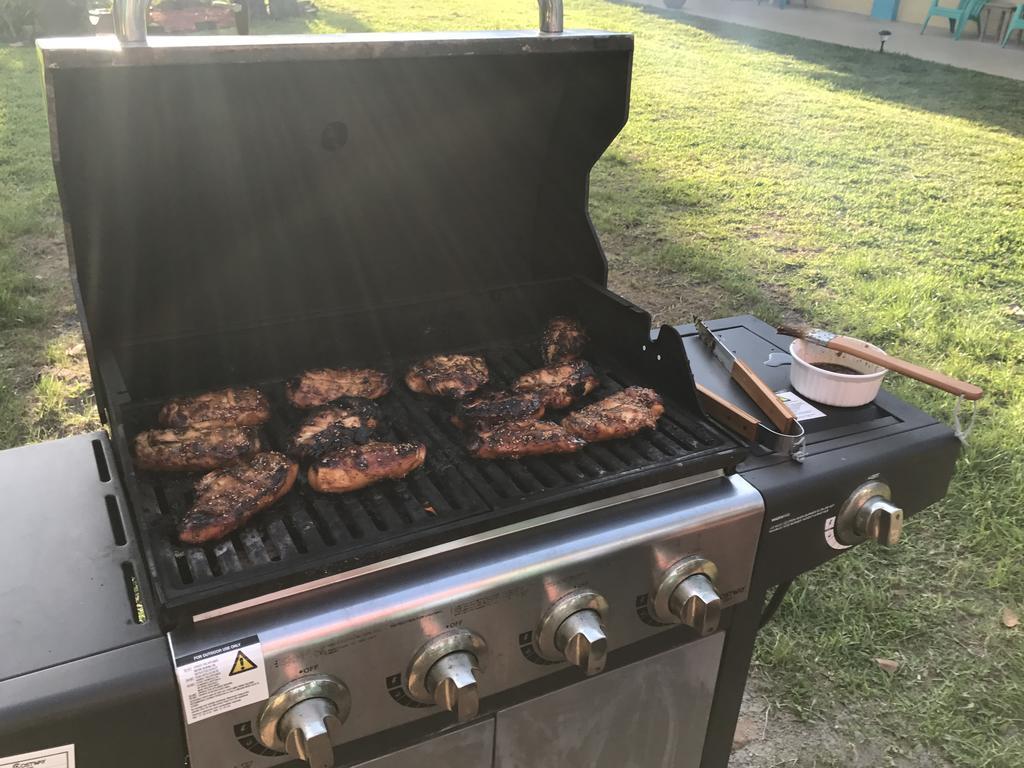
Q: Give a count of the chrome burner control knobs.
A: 5